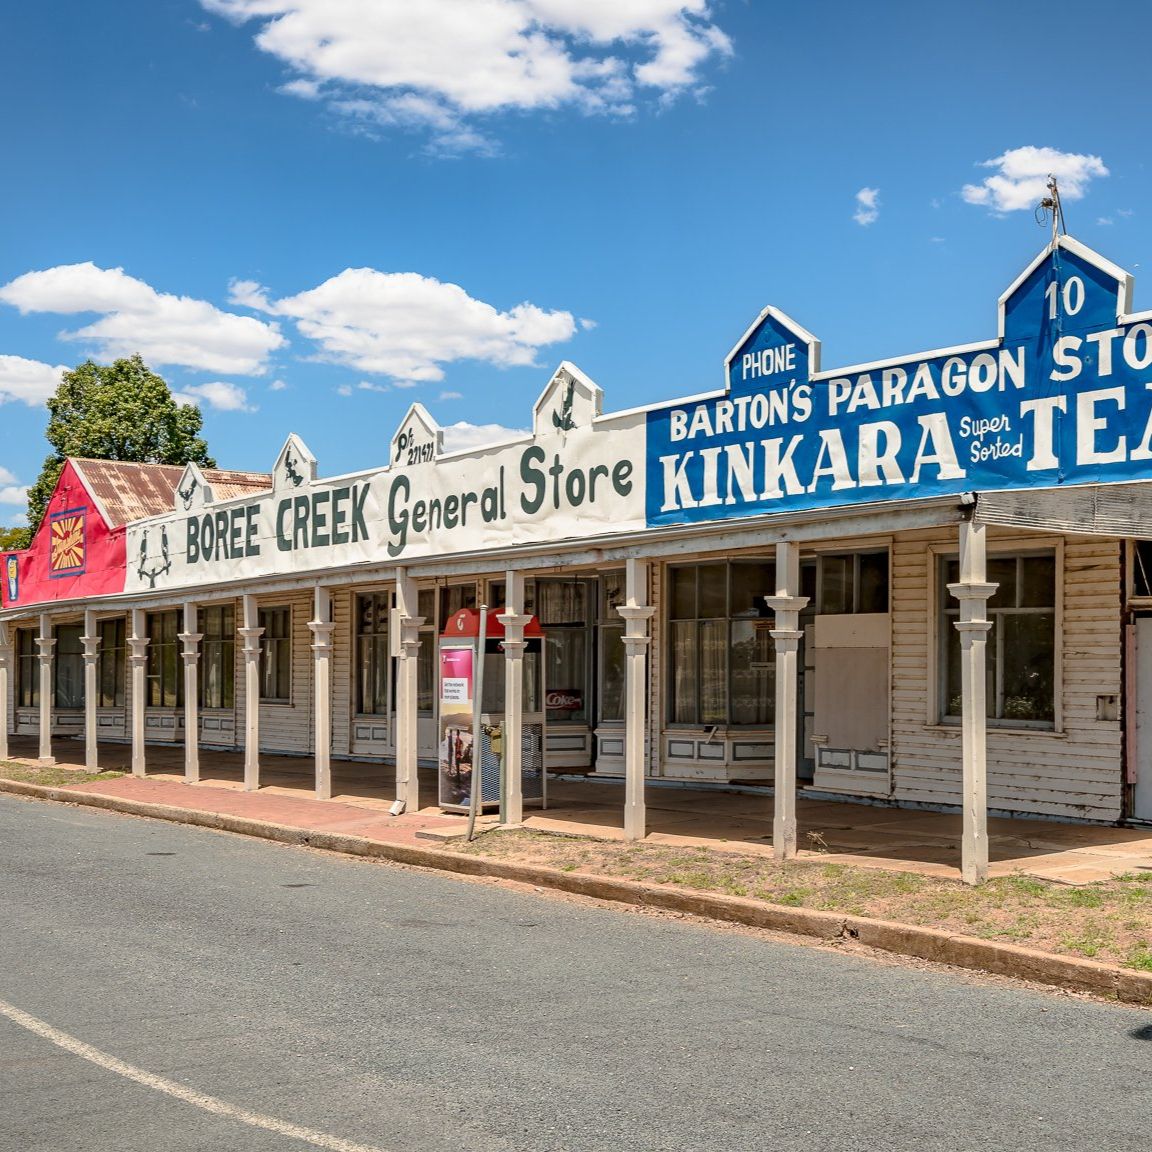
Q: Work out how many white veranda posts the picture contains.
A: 12